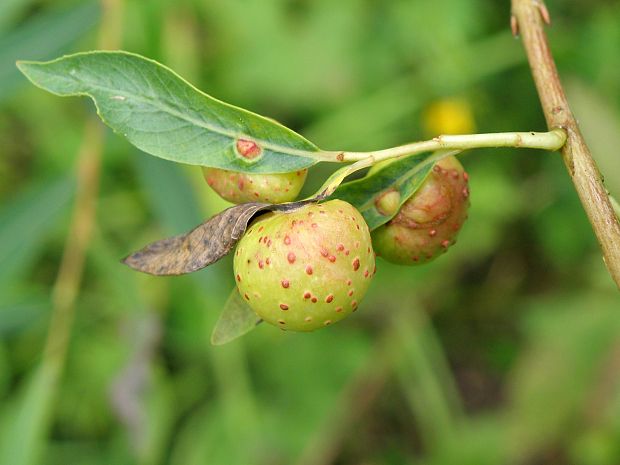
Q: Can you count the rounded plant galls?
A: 3